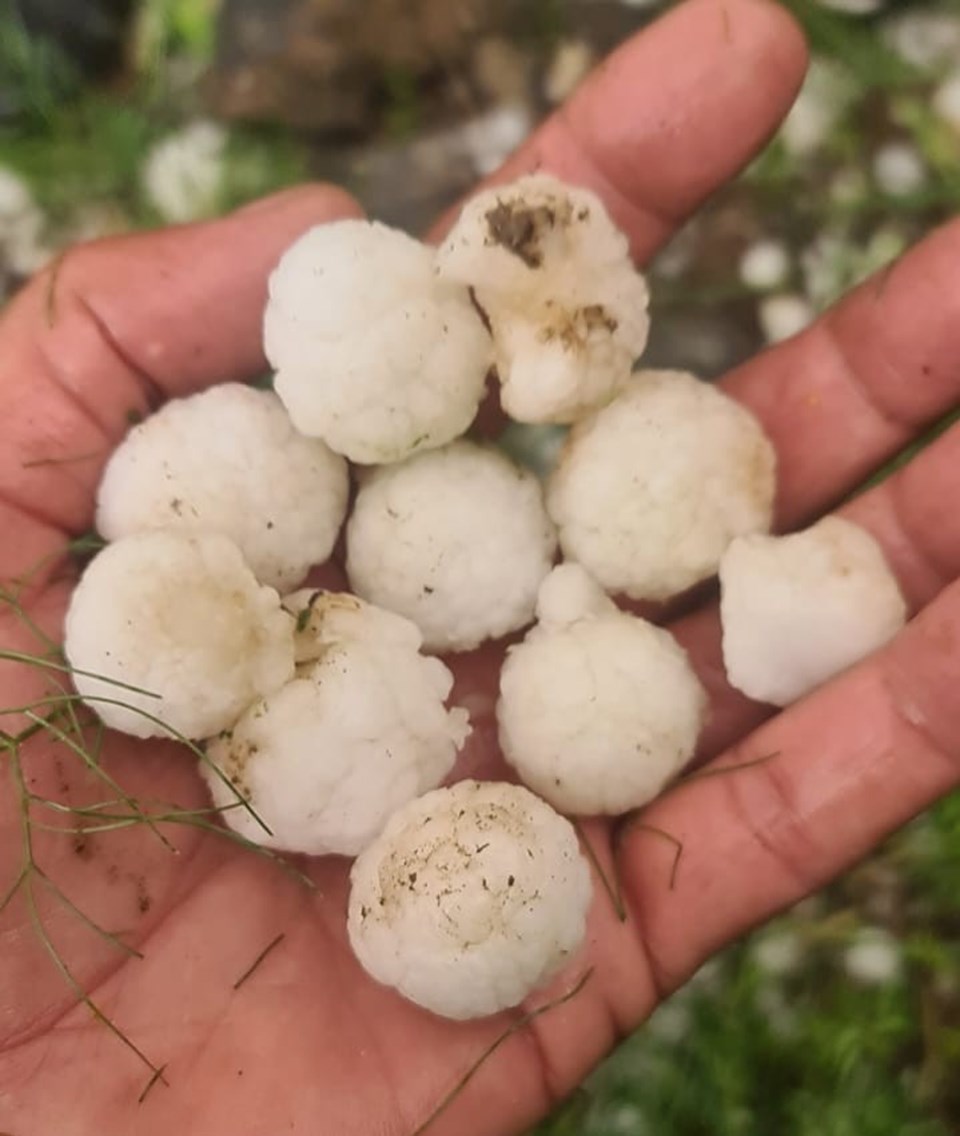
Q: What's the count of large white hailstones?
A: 10